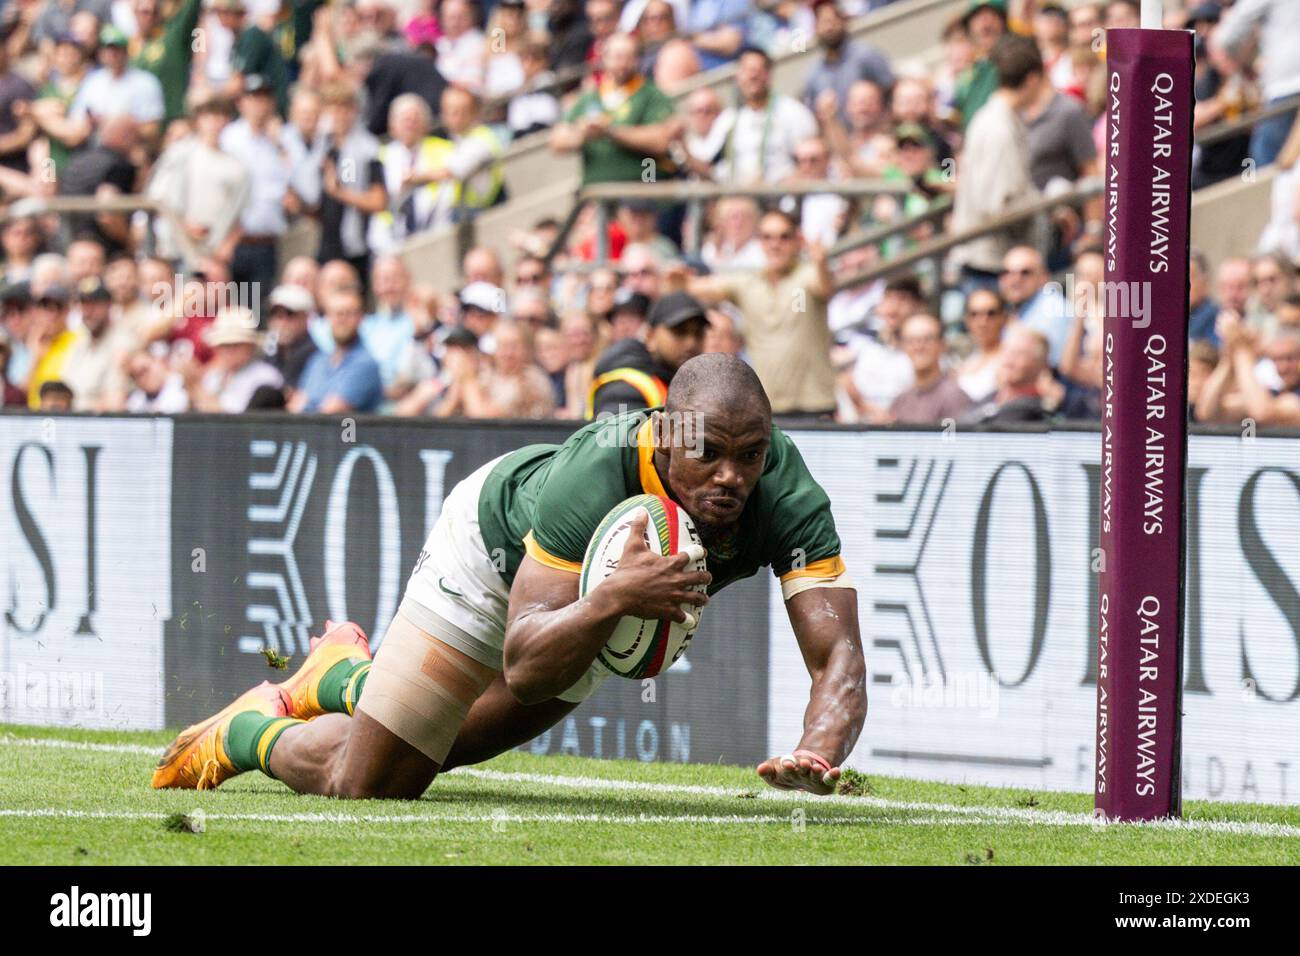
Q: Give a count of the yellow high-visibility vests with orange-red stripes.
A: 1